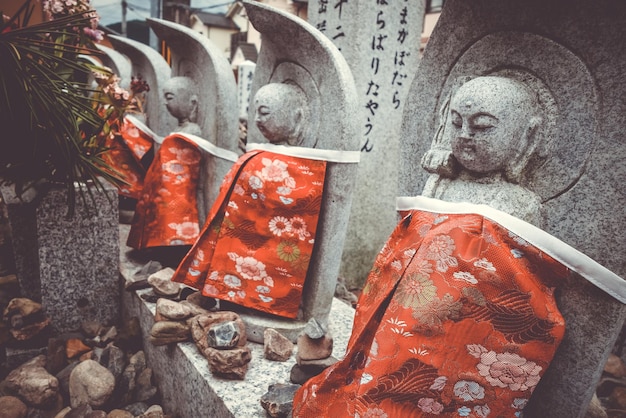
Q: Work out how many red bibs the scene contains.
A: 4